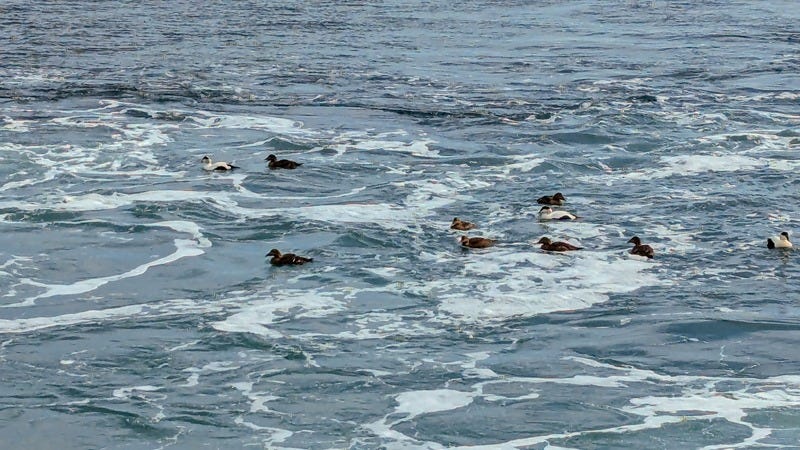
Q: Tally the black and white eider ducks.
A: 3